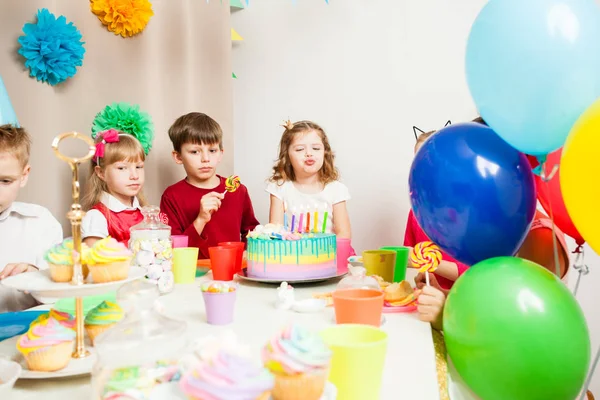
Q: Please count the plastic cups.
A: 10